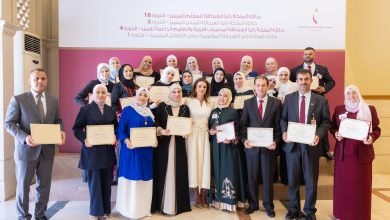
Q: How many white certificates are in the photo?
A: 4